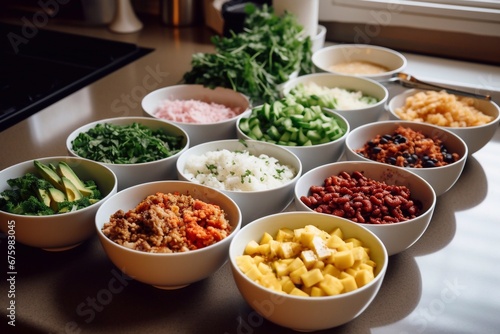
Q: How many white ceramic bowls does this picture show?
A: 12